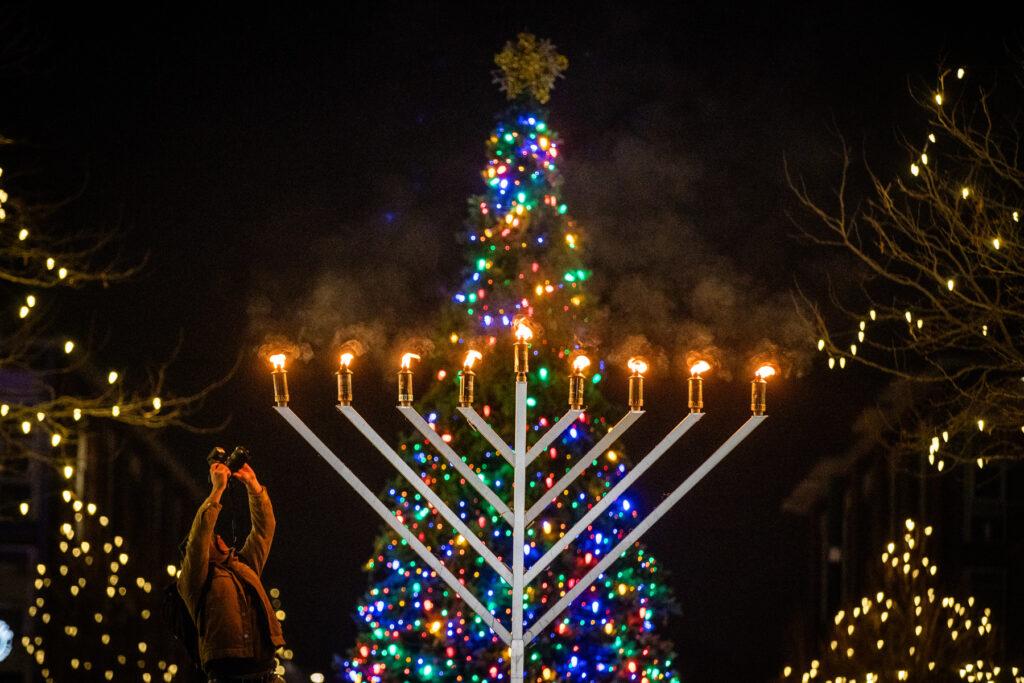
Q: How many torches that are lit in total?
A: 9